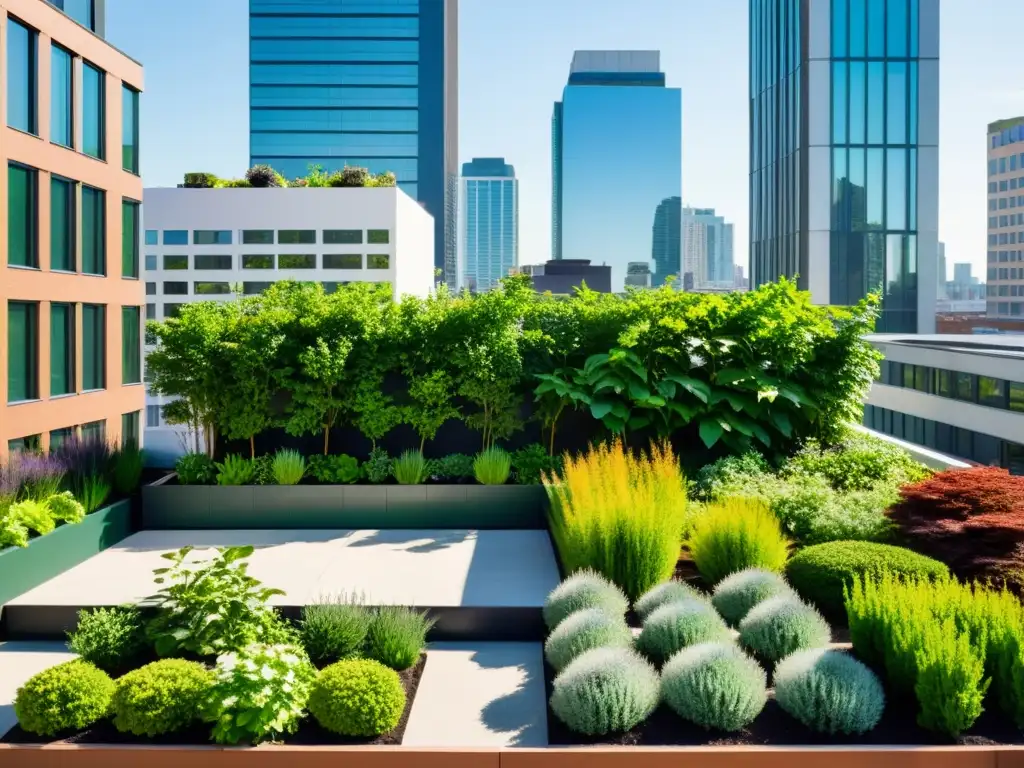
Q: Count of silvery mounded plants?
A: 9